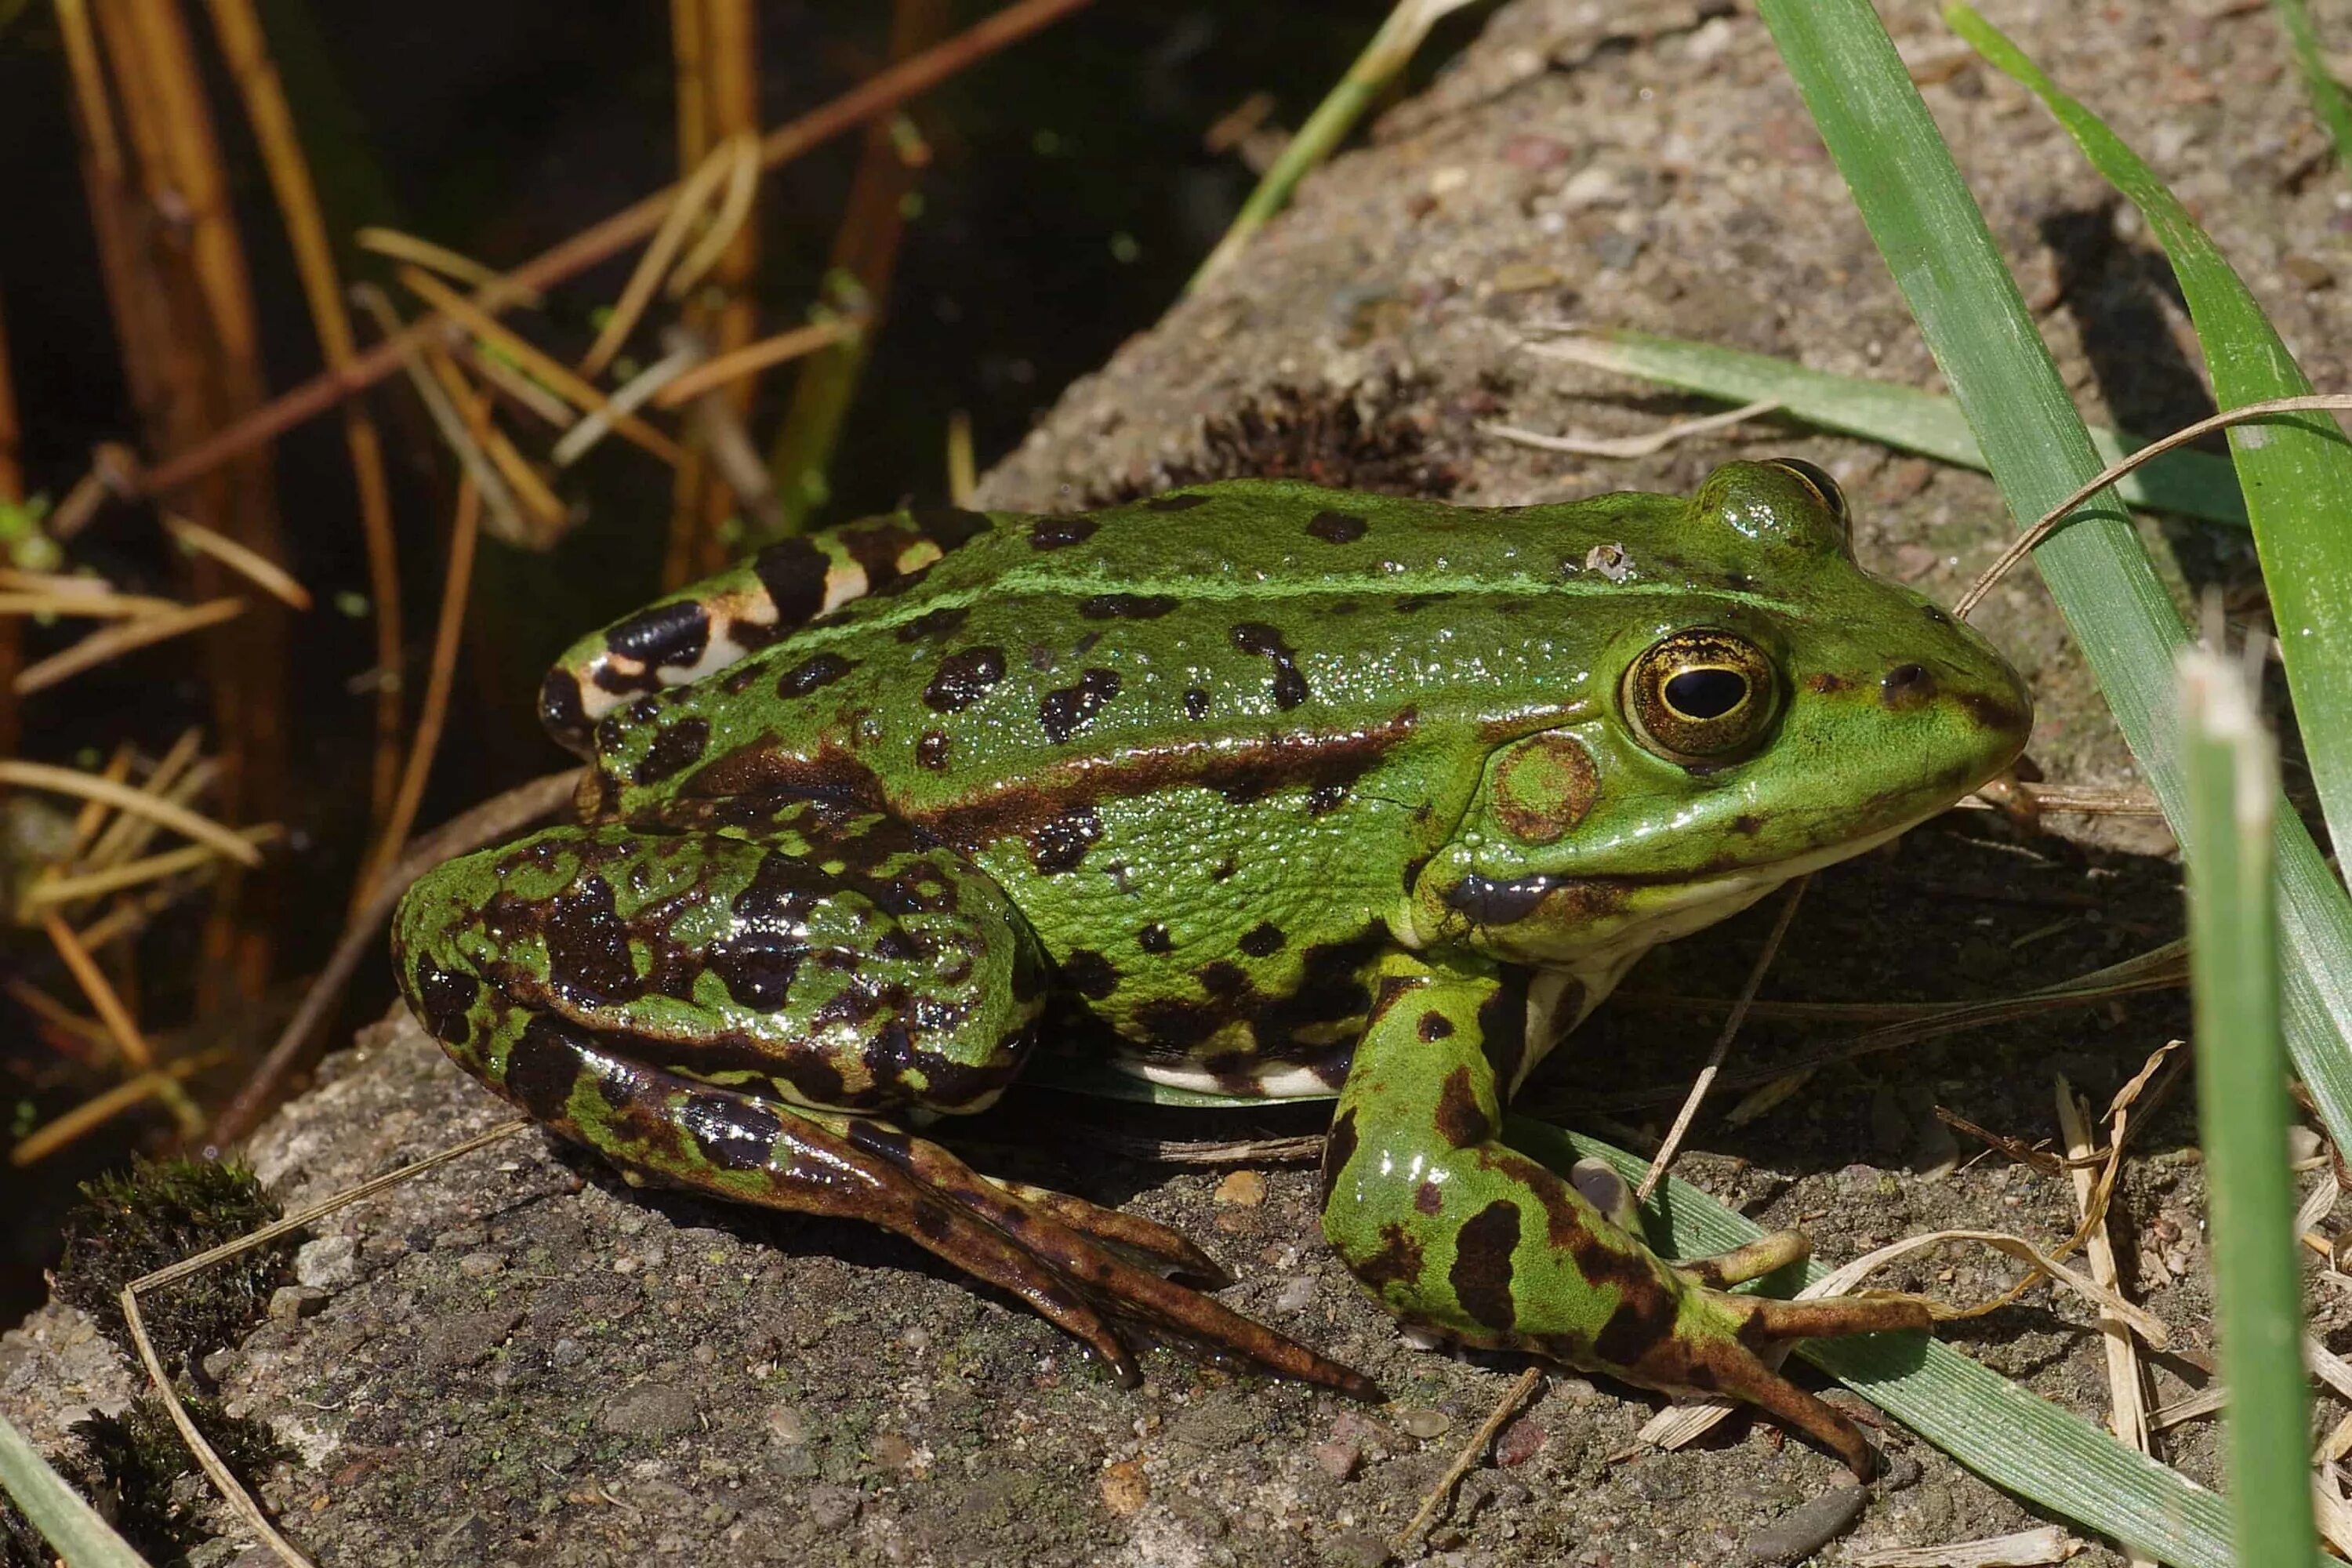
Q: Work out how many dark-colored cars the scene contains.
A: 0